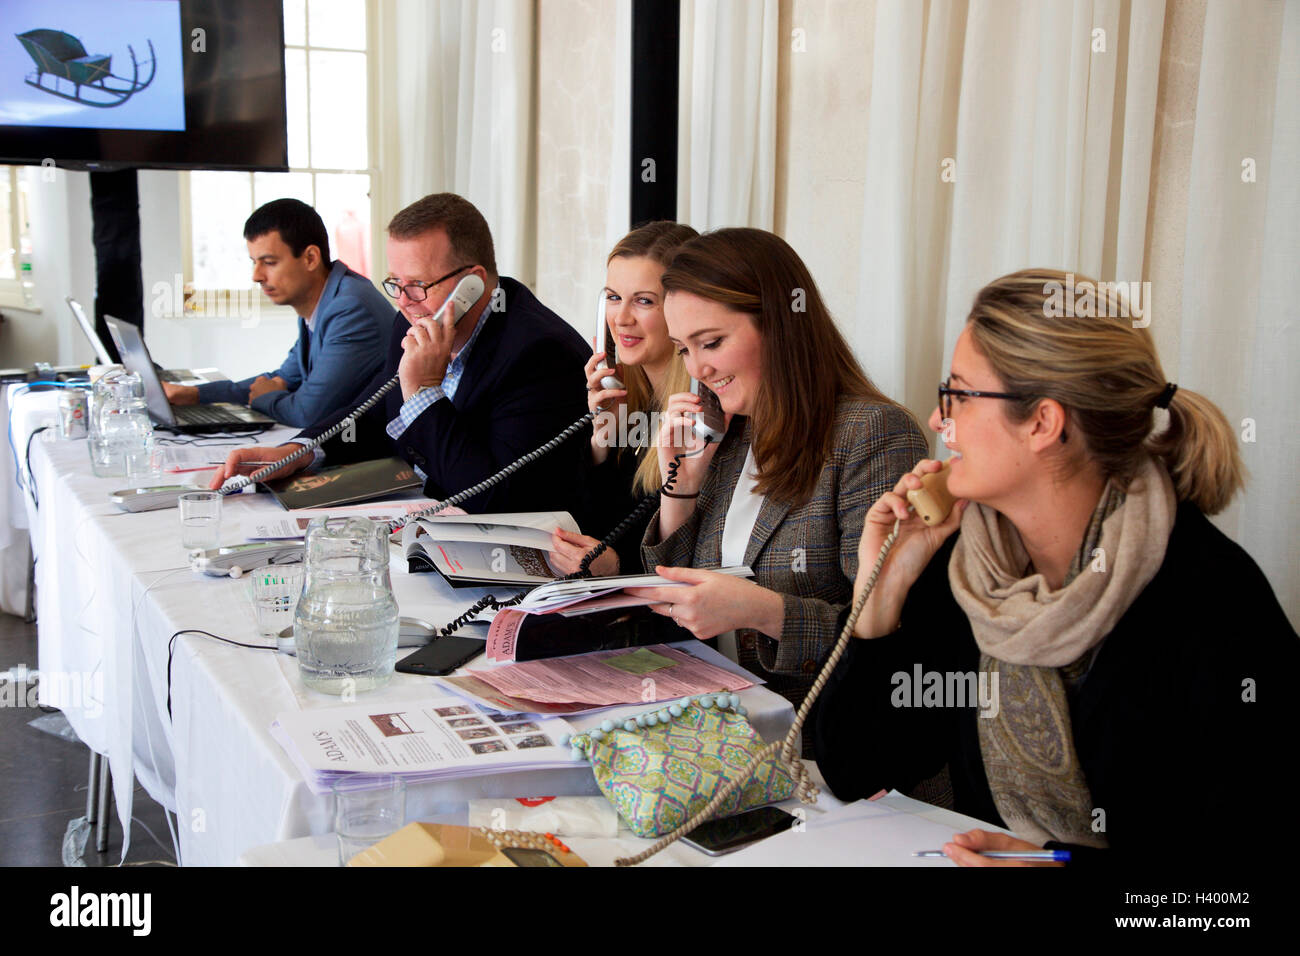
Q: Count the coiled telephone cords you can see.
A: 4